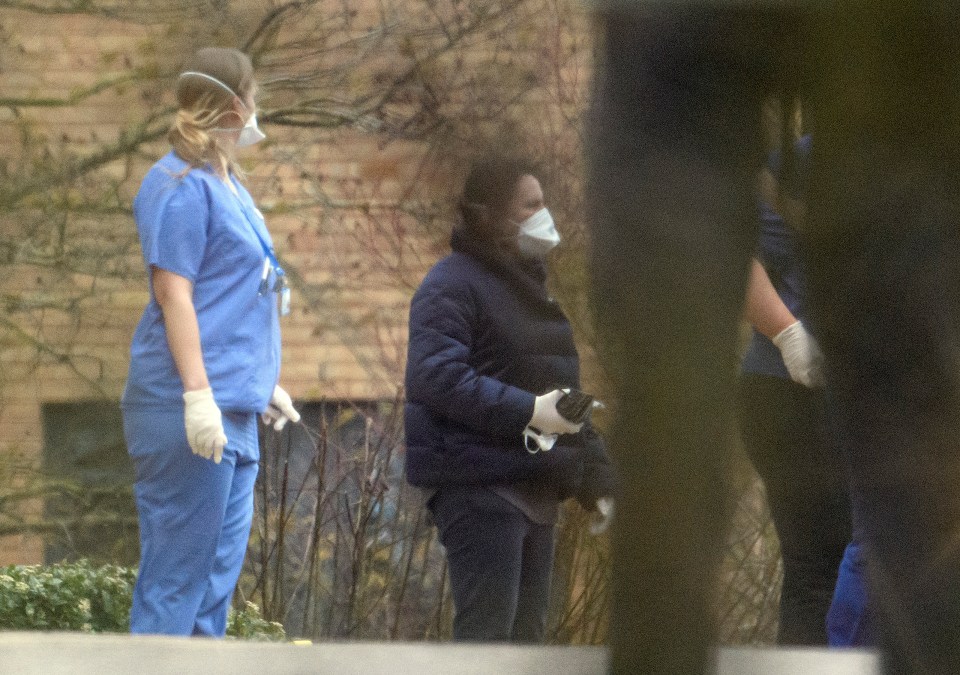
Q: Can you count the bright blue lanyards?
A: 1